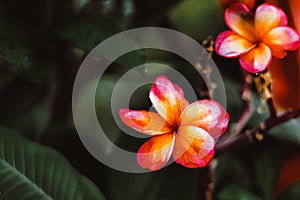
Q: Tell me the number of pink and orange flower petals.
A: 10